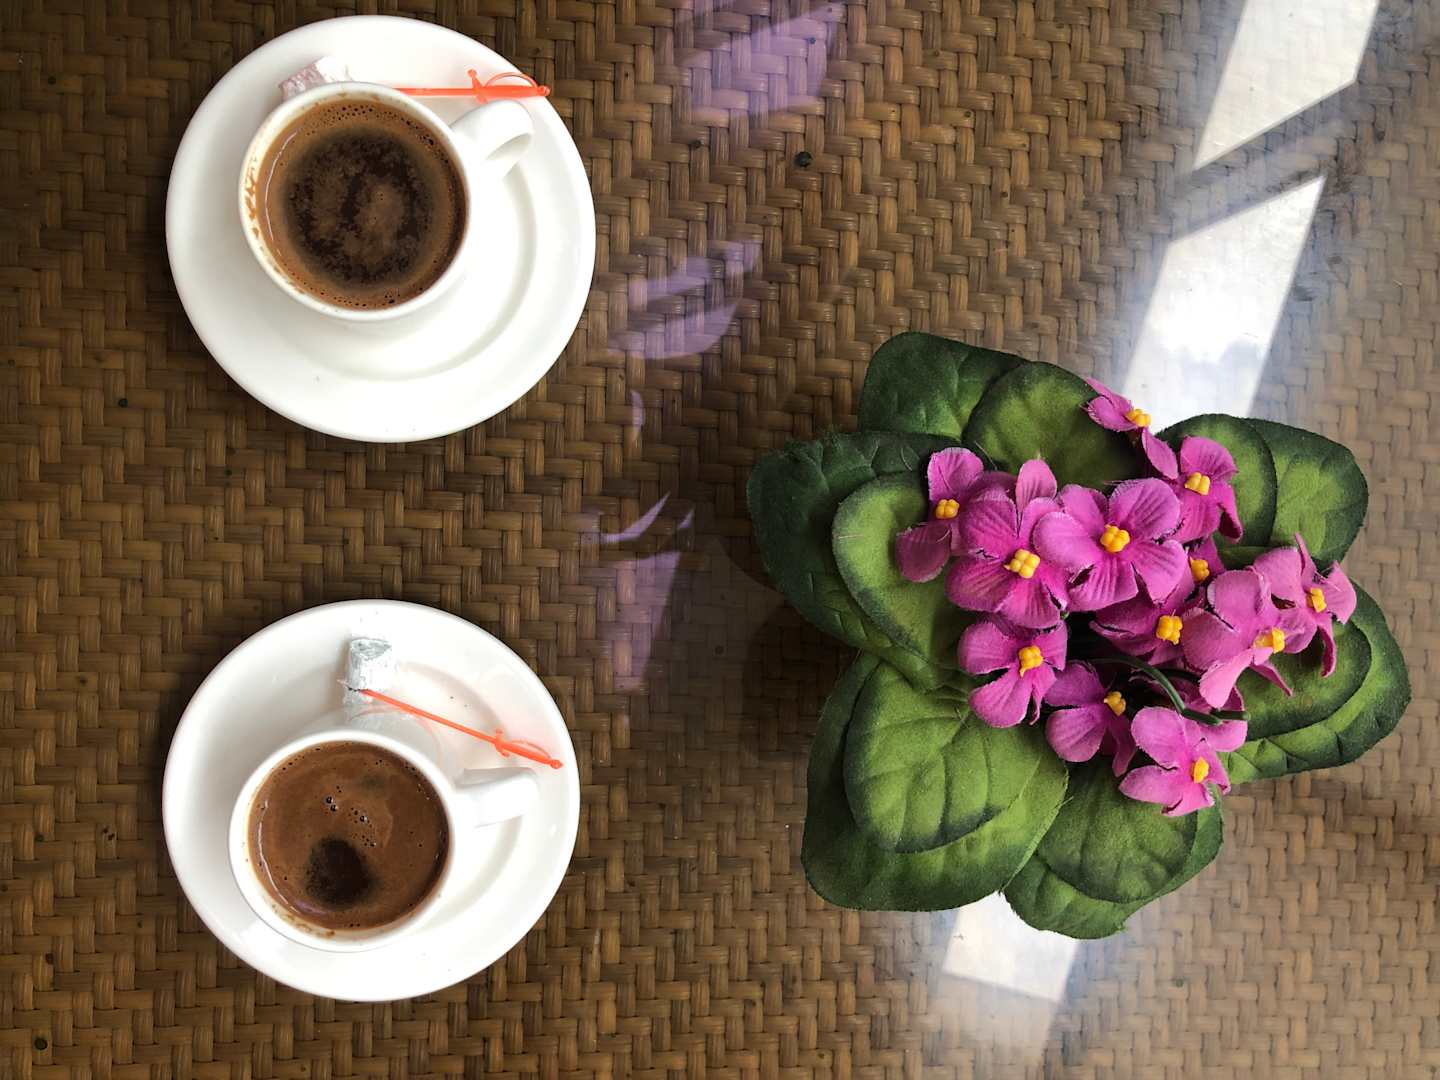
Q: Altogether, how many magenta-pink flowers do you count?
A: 12